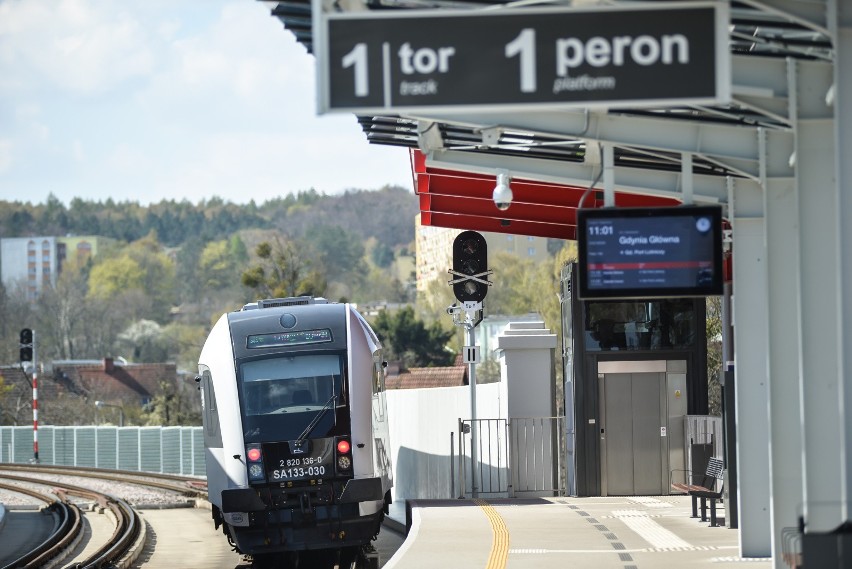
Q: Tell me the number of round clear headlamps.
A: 2